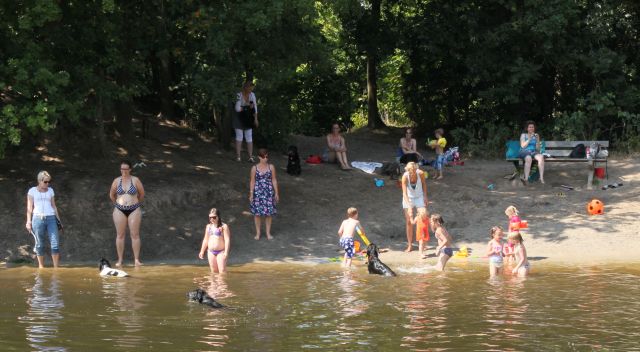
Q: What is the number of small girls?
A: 5